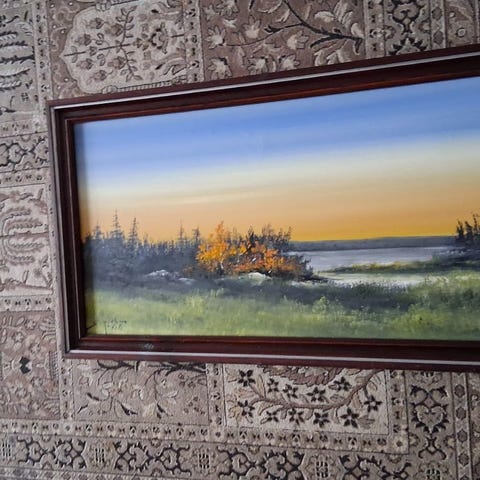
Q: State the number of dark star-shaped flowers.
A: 11